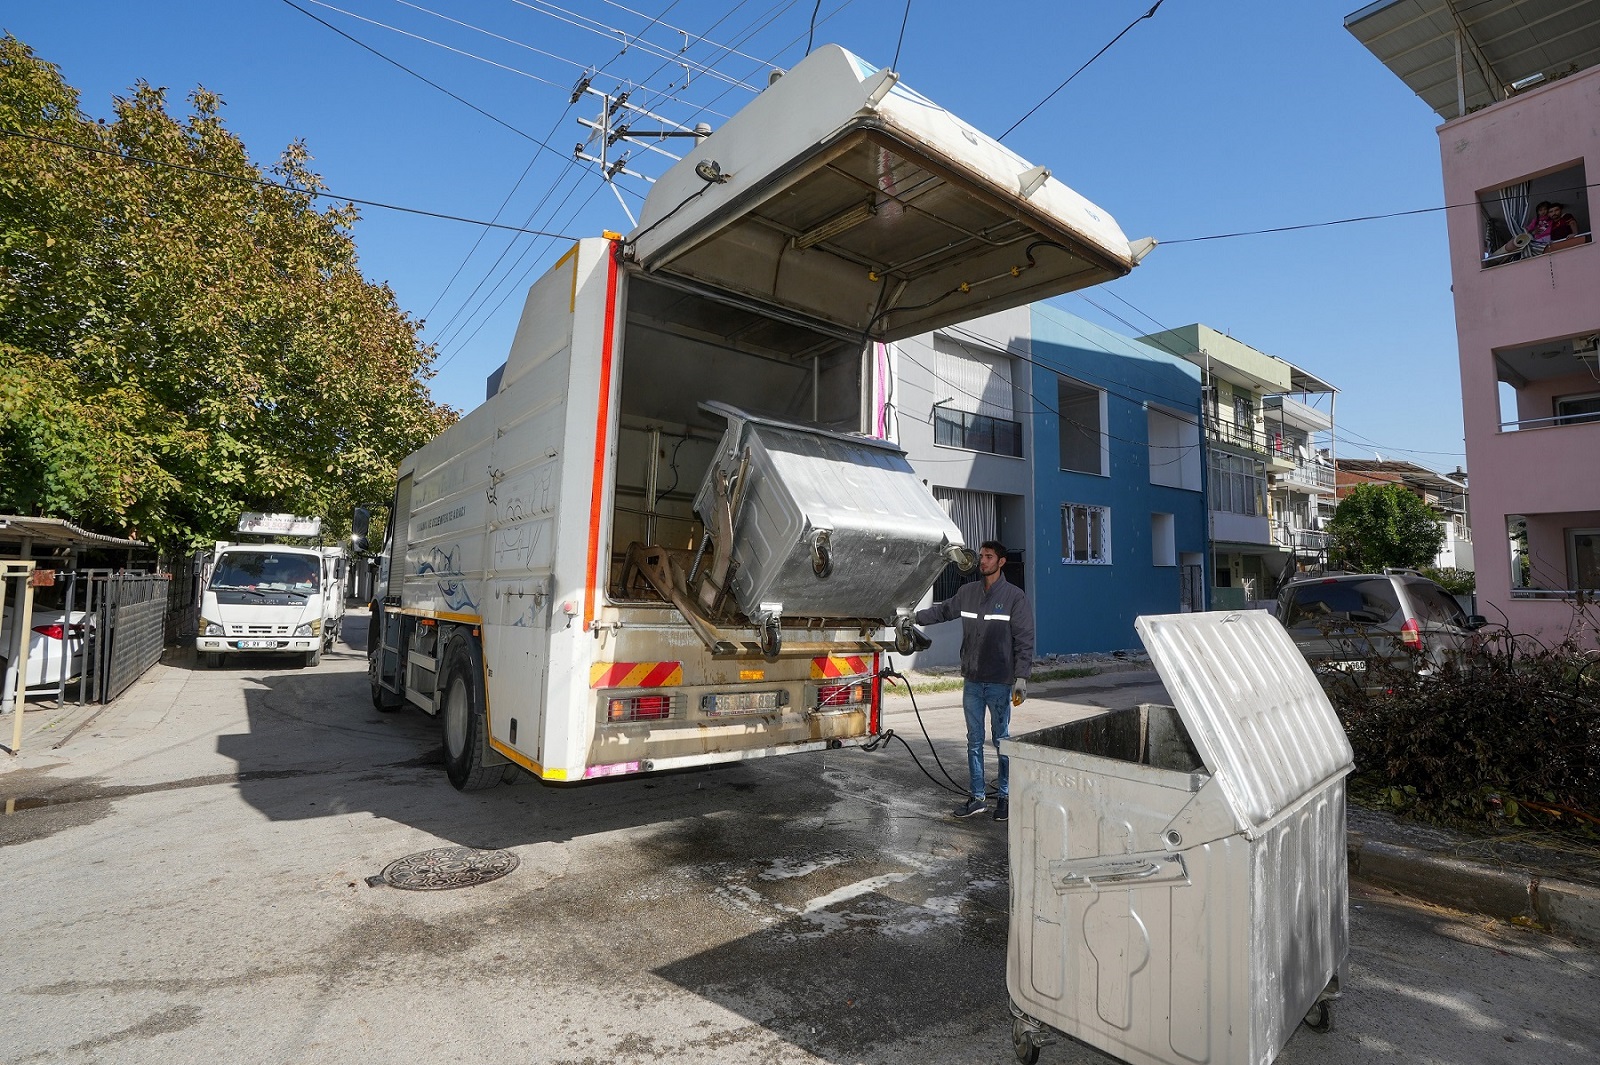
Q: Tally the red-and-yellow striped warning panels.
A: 2